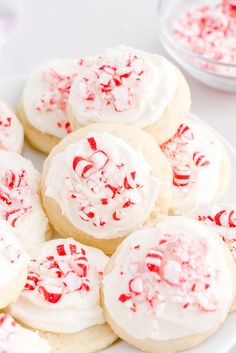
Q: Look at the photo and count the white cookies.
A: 11